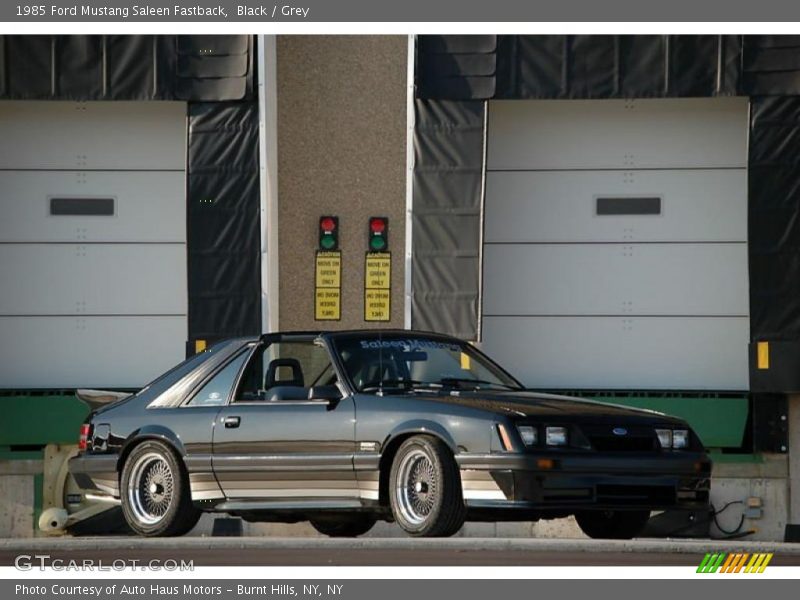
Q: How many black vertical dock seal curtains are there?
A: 3